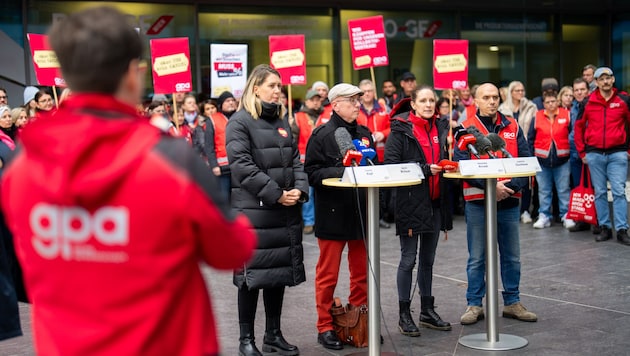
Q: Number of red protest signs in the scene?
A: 5